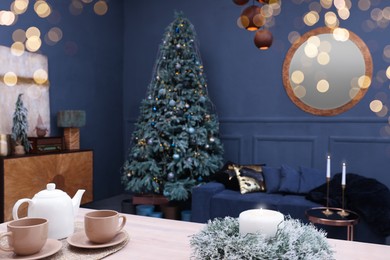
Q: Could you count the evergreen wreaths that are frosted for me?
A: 1